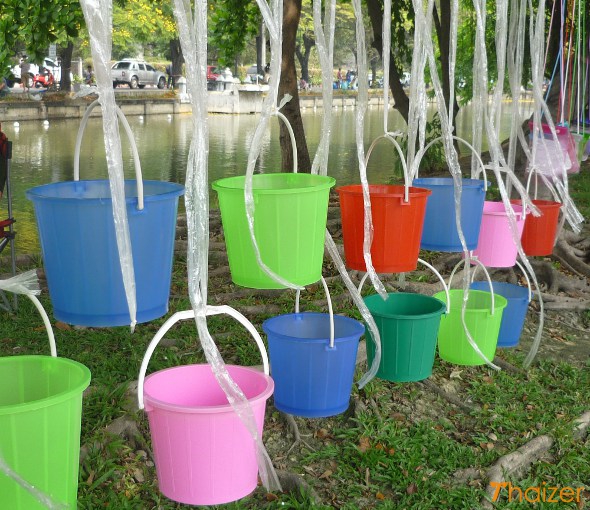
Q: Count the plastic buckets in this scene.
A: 12